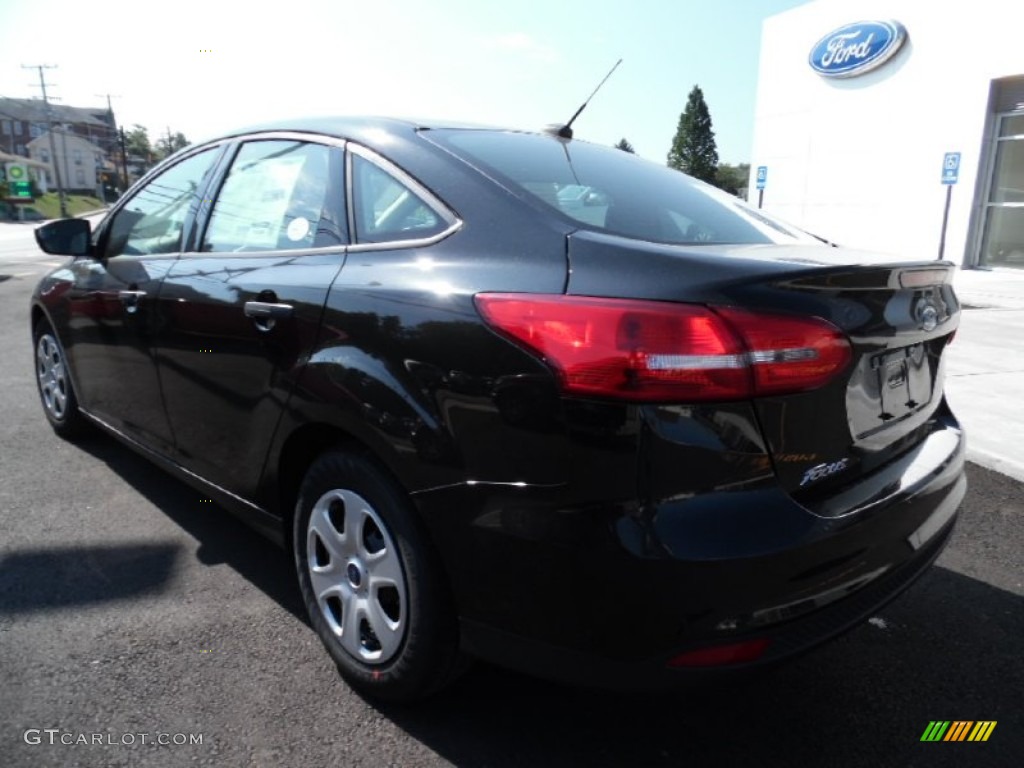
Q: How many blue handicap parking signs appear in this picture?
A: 2